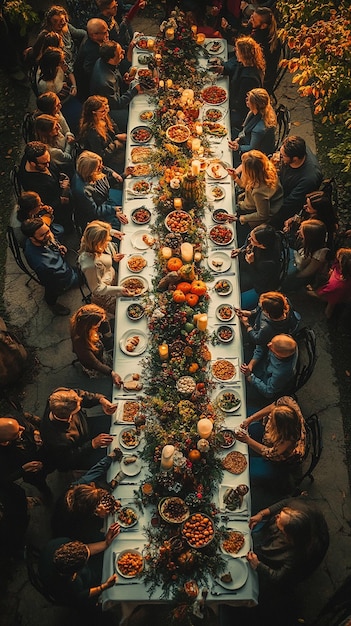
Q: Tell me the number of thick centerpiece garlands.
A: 1